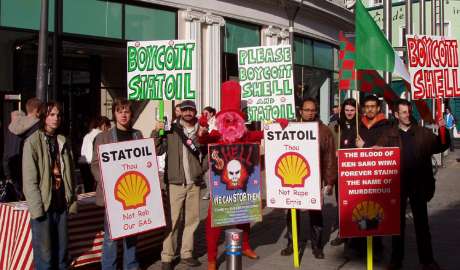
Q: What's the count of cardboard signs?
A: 7